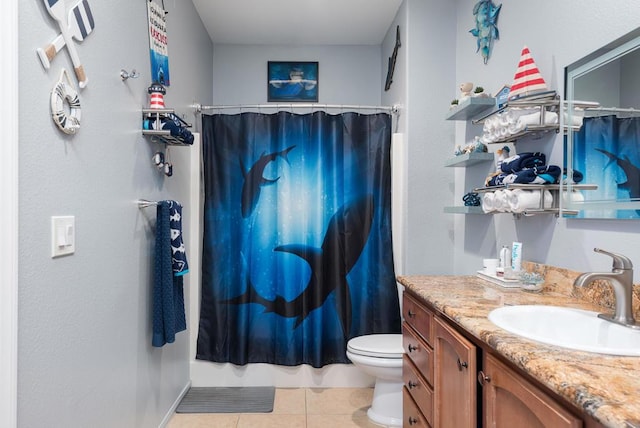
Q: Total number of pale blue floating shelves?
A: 3